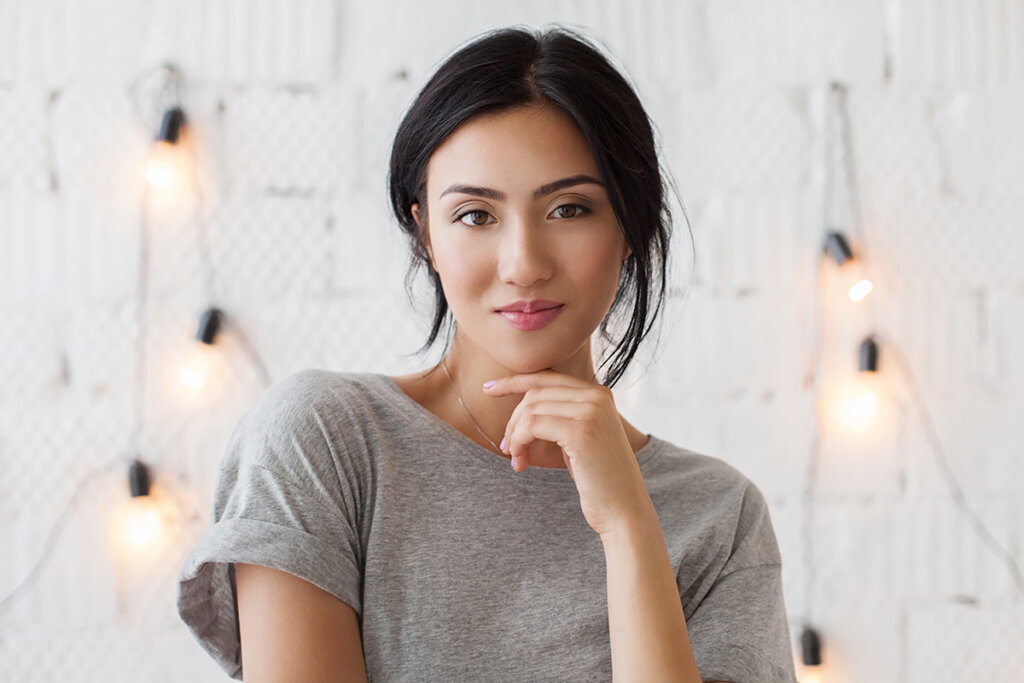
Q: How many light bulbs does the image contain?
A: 6